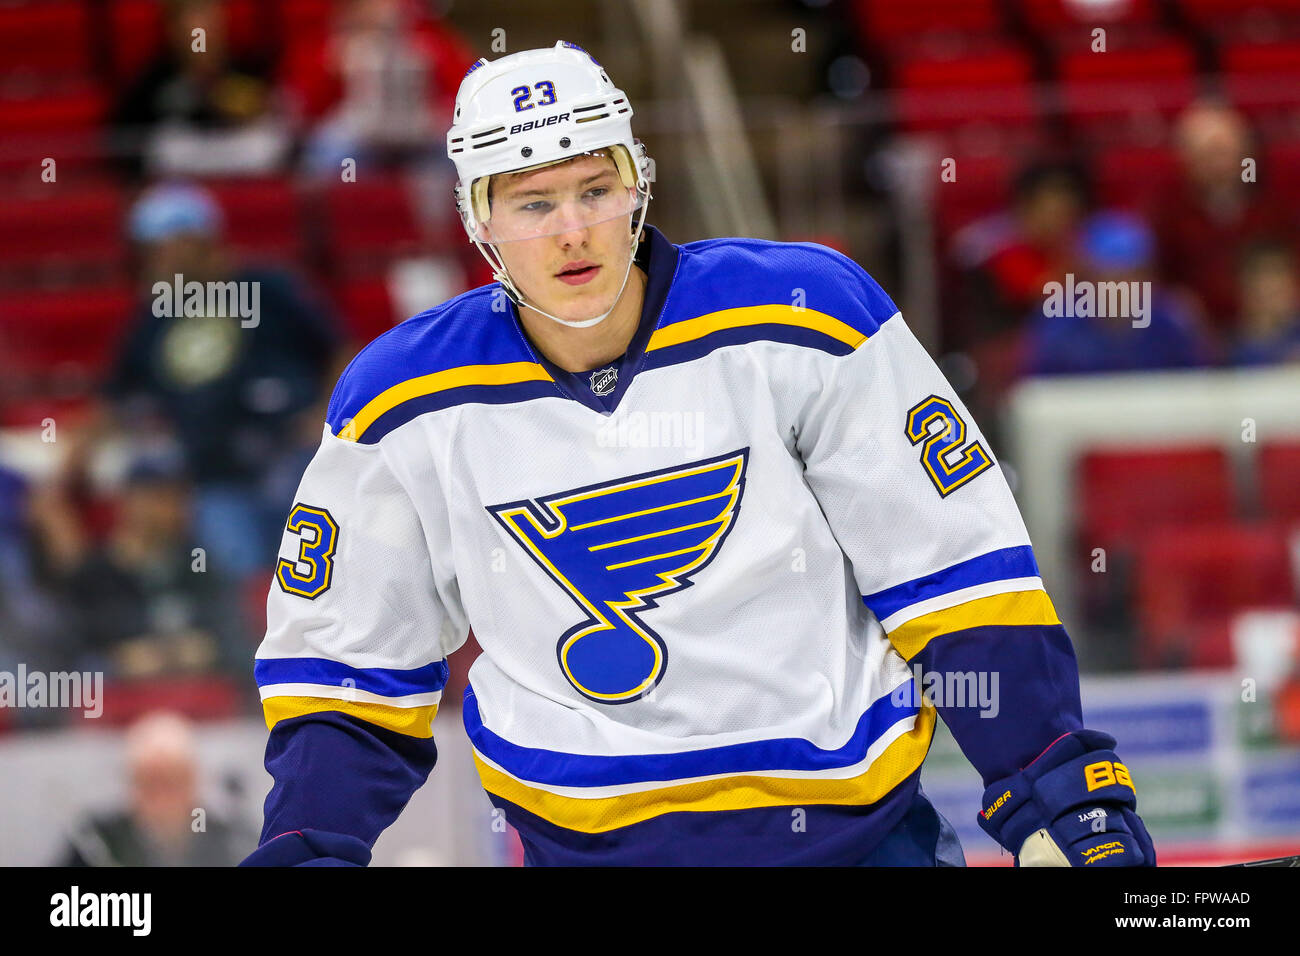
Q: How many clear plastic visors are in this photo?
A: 1